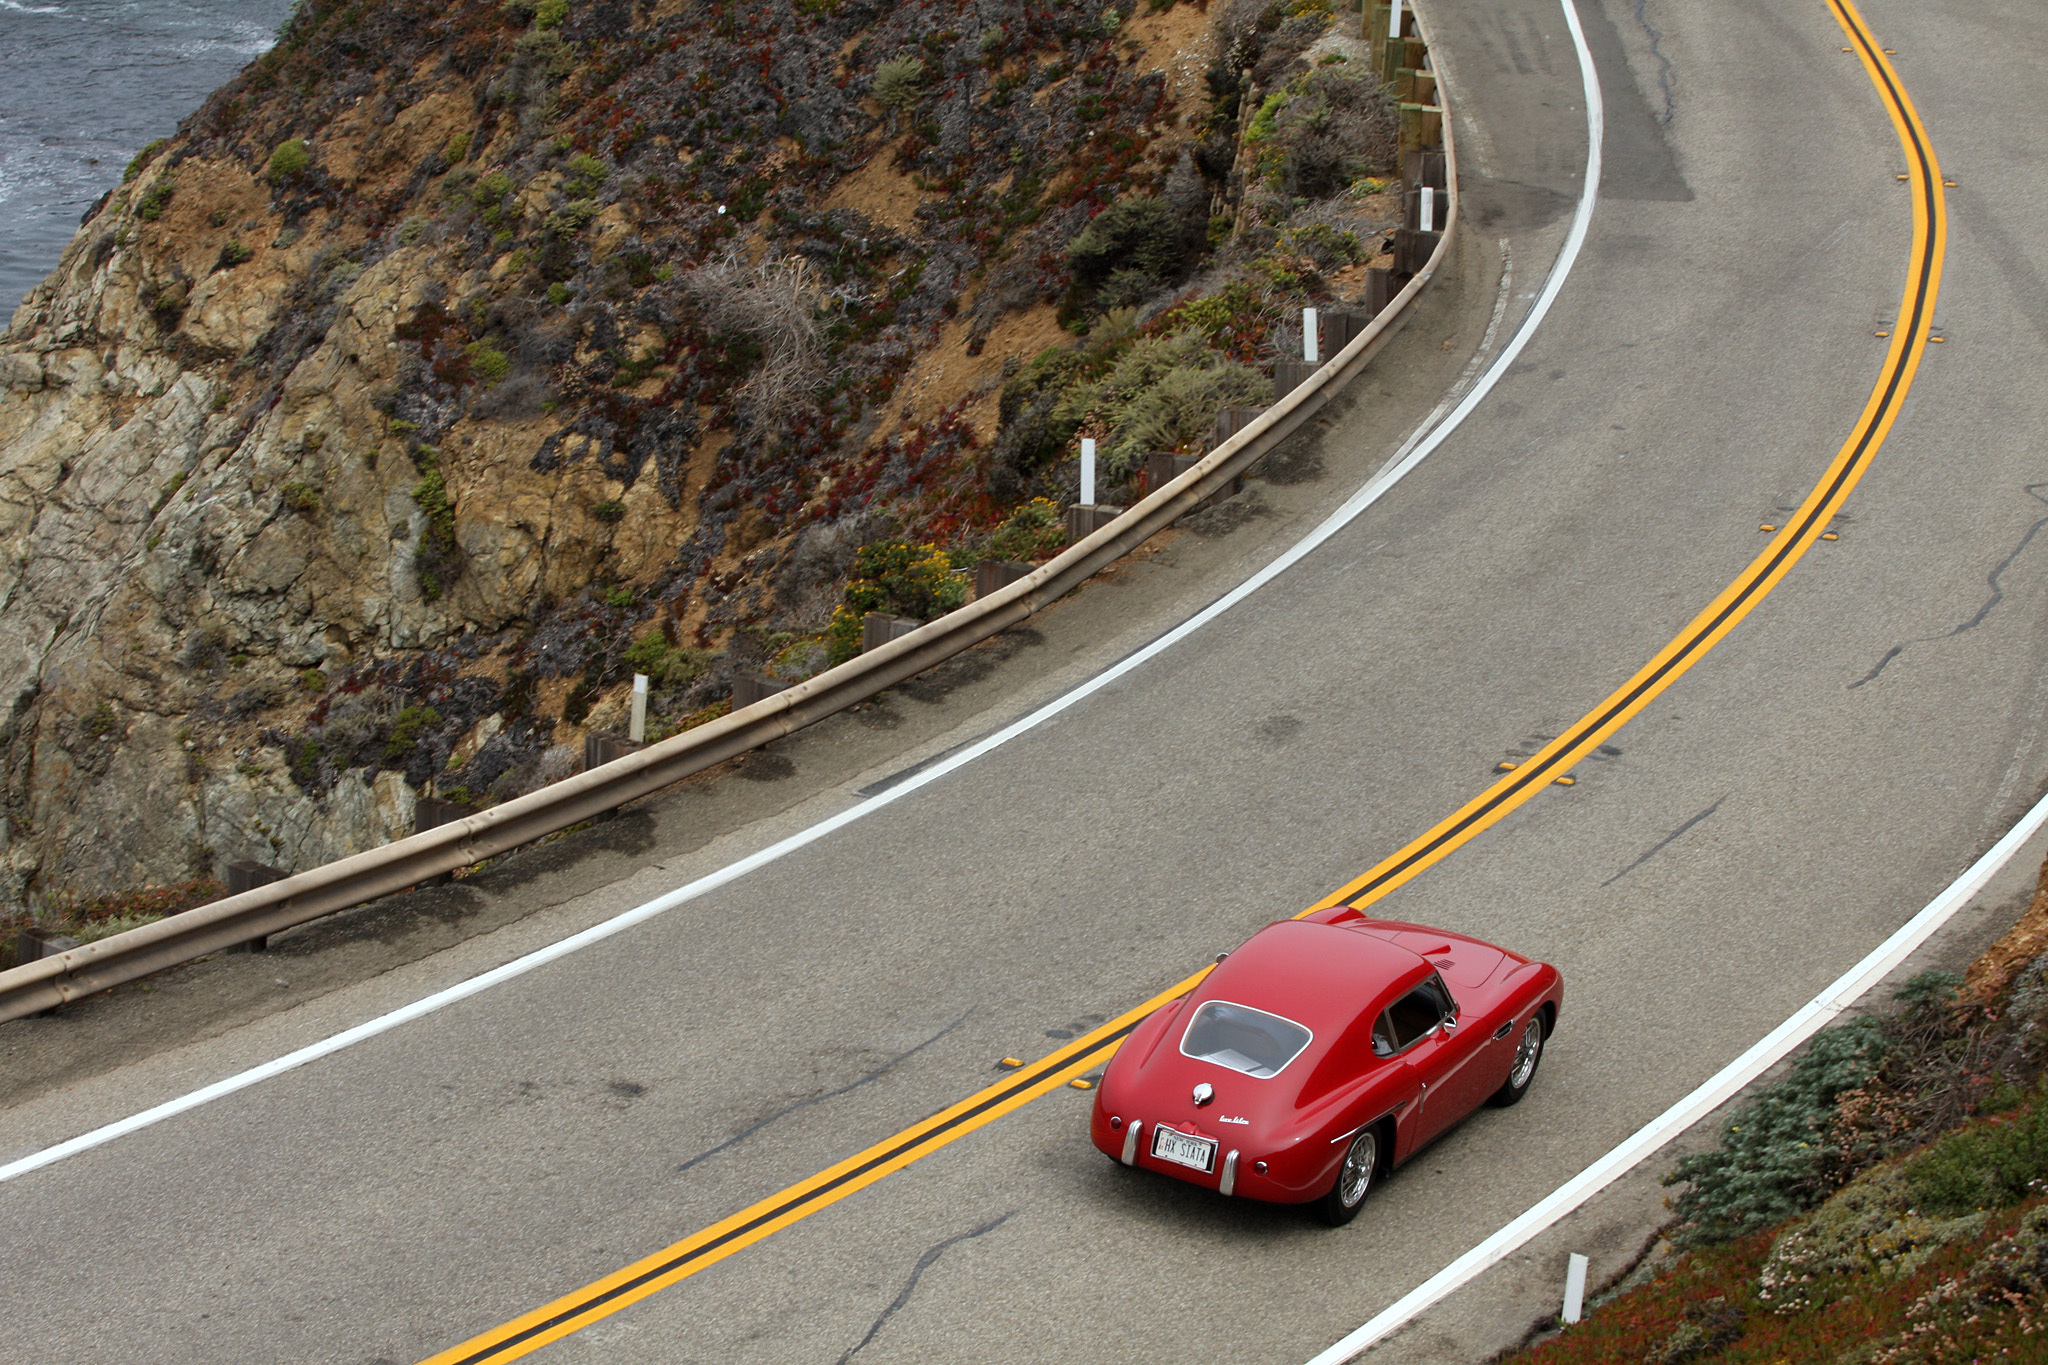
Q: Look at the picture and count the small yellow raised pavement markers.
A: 12